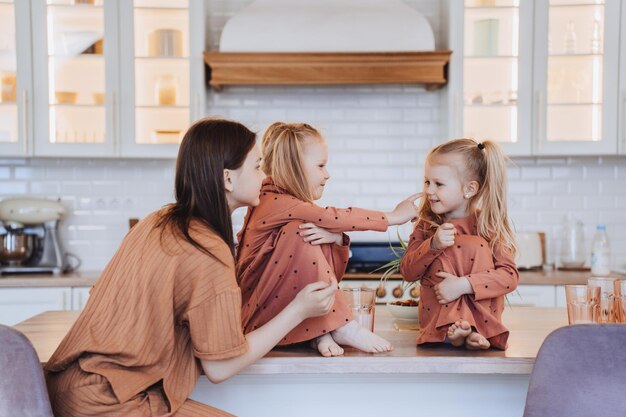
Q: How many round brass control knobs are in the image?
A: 3